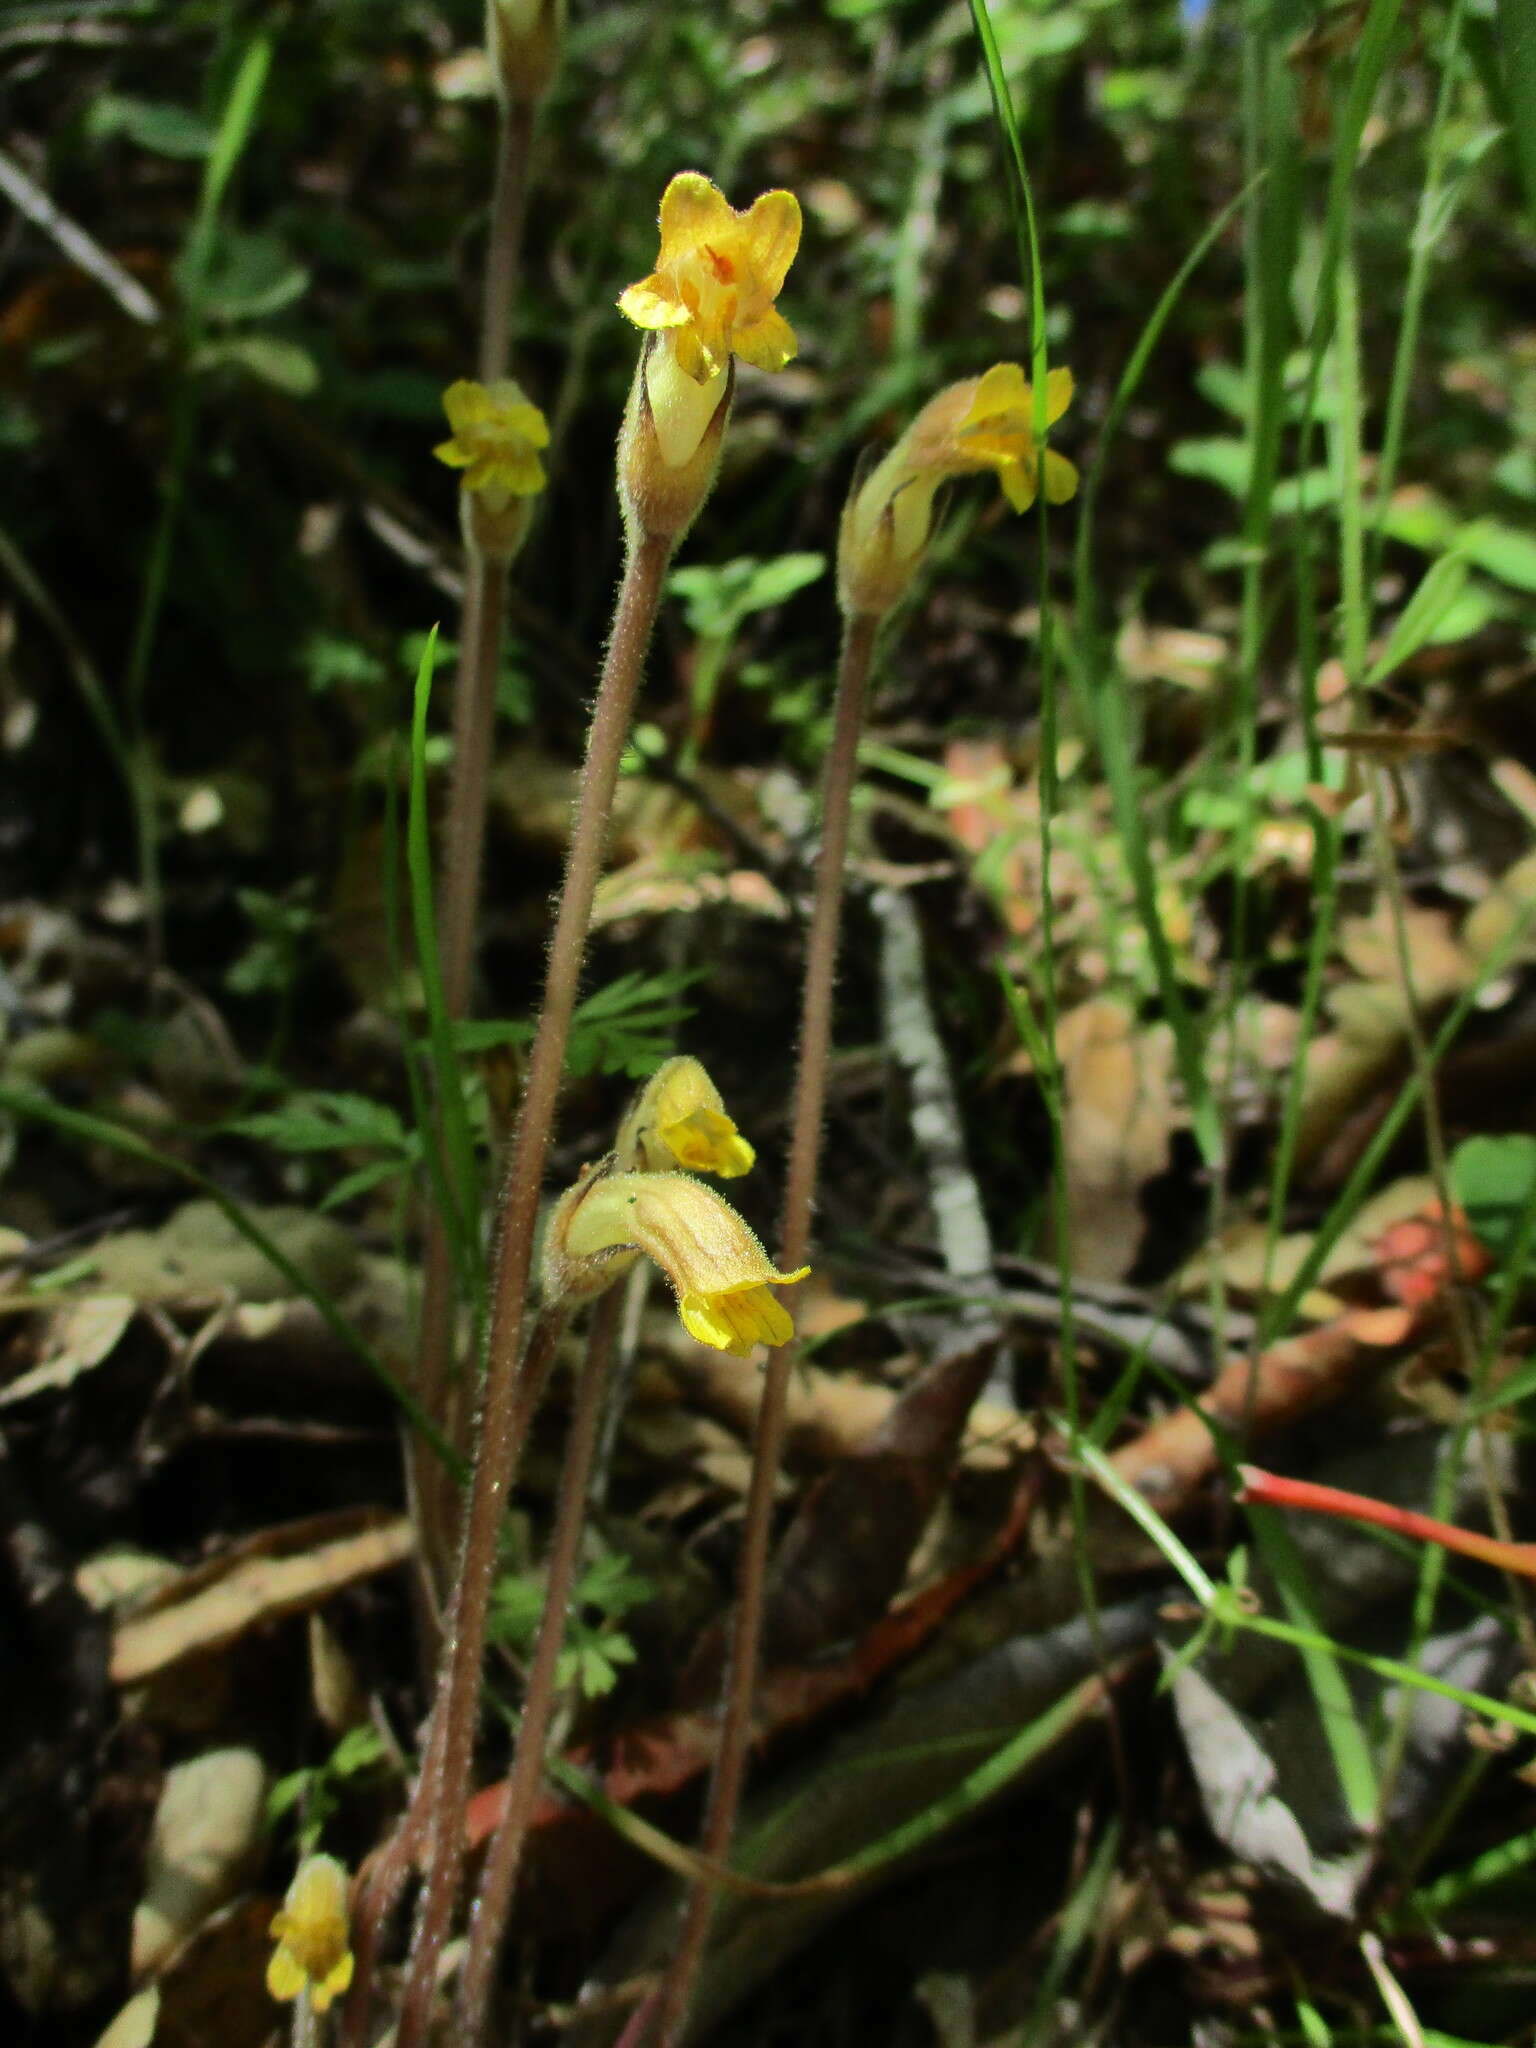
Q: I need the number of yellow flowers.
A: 6